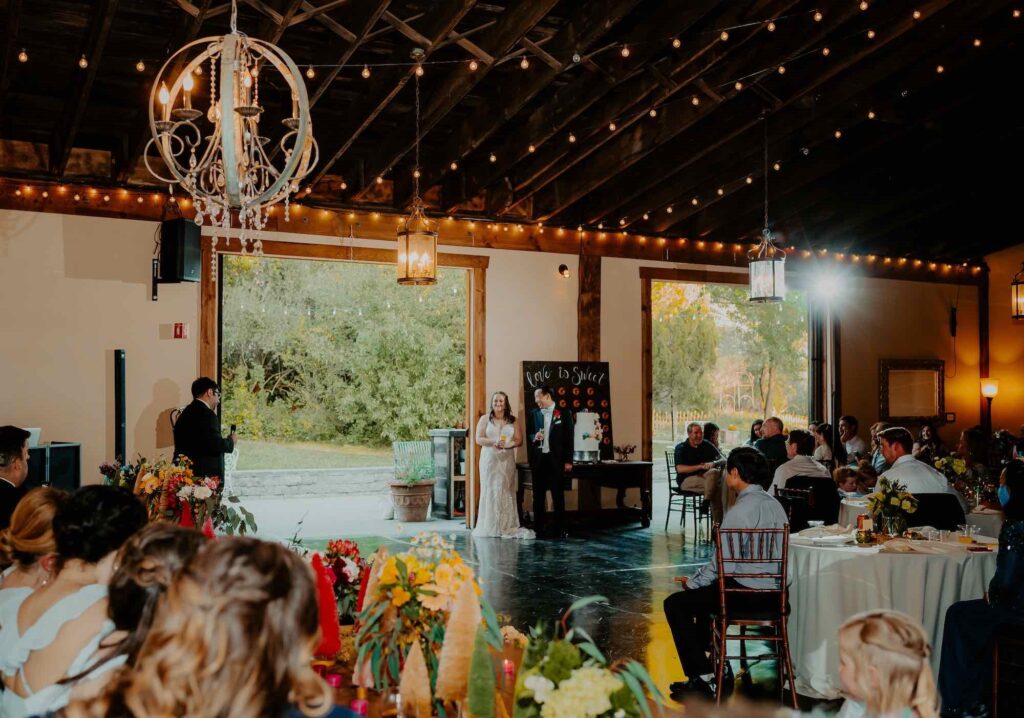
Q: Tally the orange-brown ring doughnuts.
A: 10